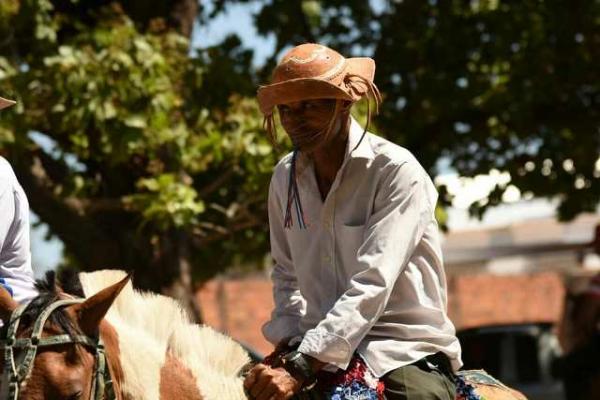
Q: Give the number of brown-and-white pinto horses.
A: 1